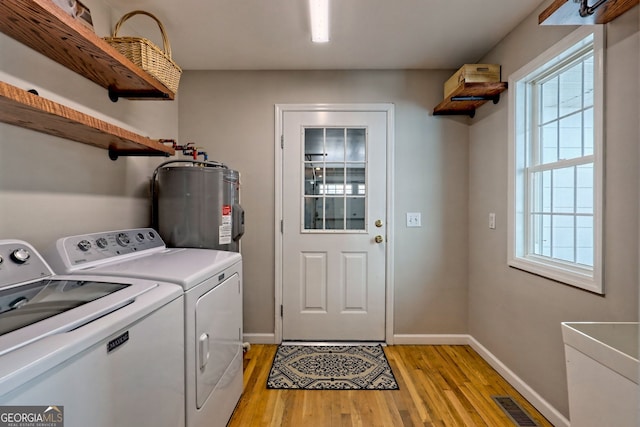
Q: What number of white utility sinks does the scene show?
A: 1